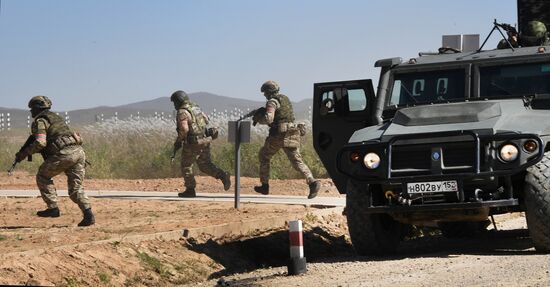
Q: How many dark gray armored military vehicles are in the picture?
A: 1